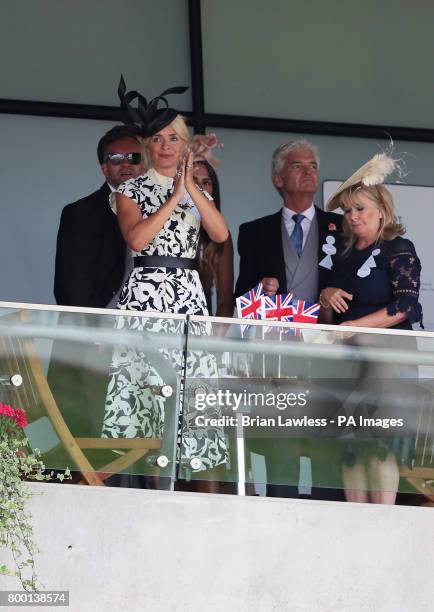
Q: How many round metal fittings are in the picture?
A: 4